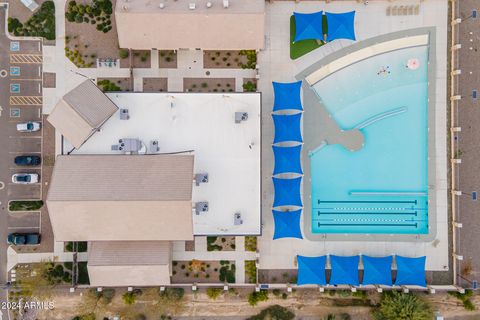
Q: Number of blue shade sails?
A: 11